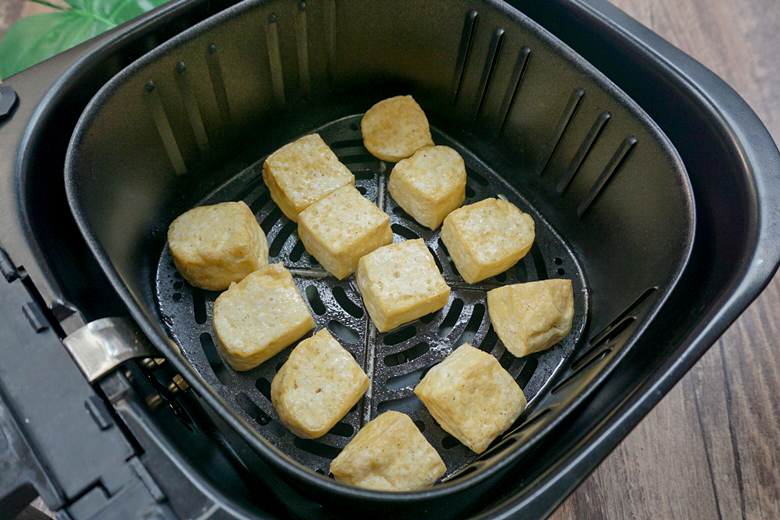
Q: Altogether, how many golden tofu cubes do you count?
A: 12